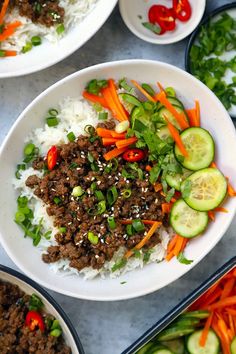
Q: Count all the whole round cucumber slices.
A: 3